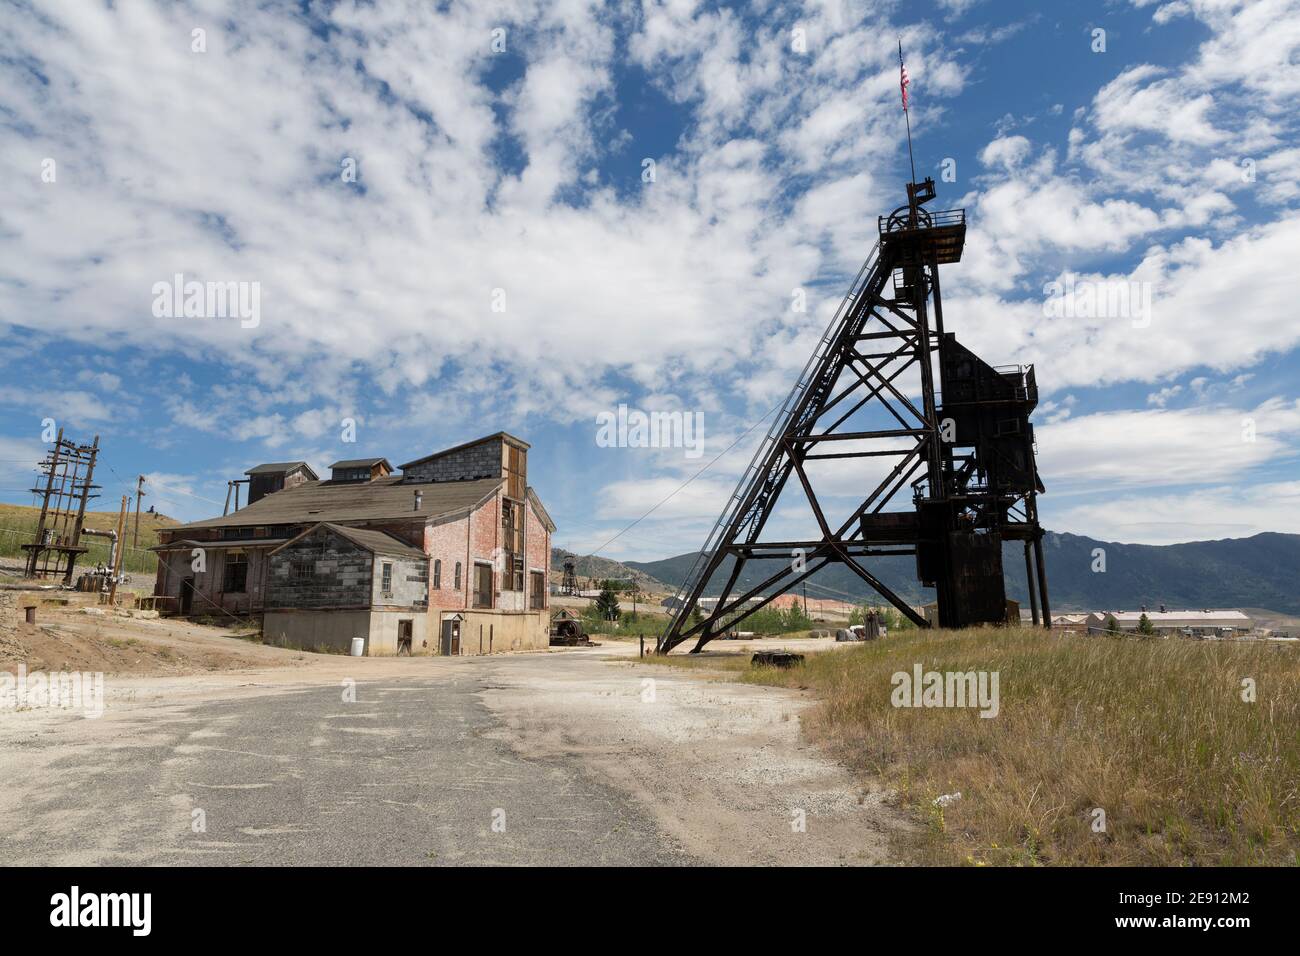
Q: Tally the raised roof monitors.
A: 3